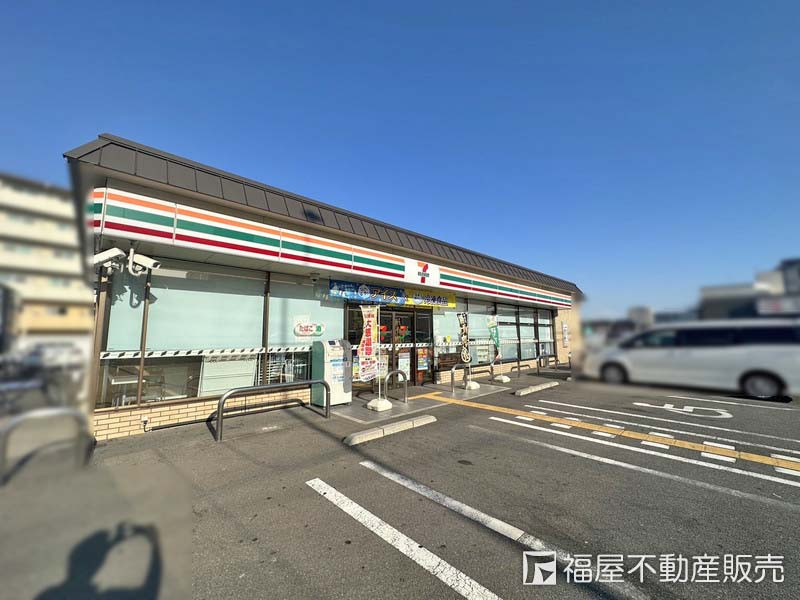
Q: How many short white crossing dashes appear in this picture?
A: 12